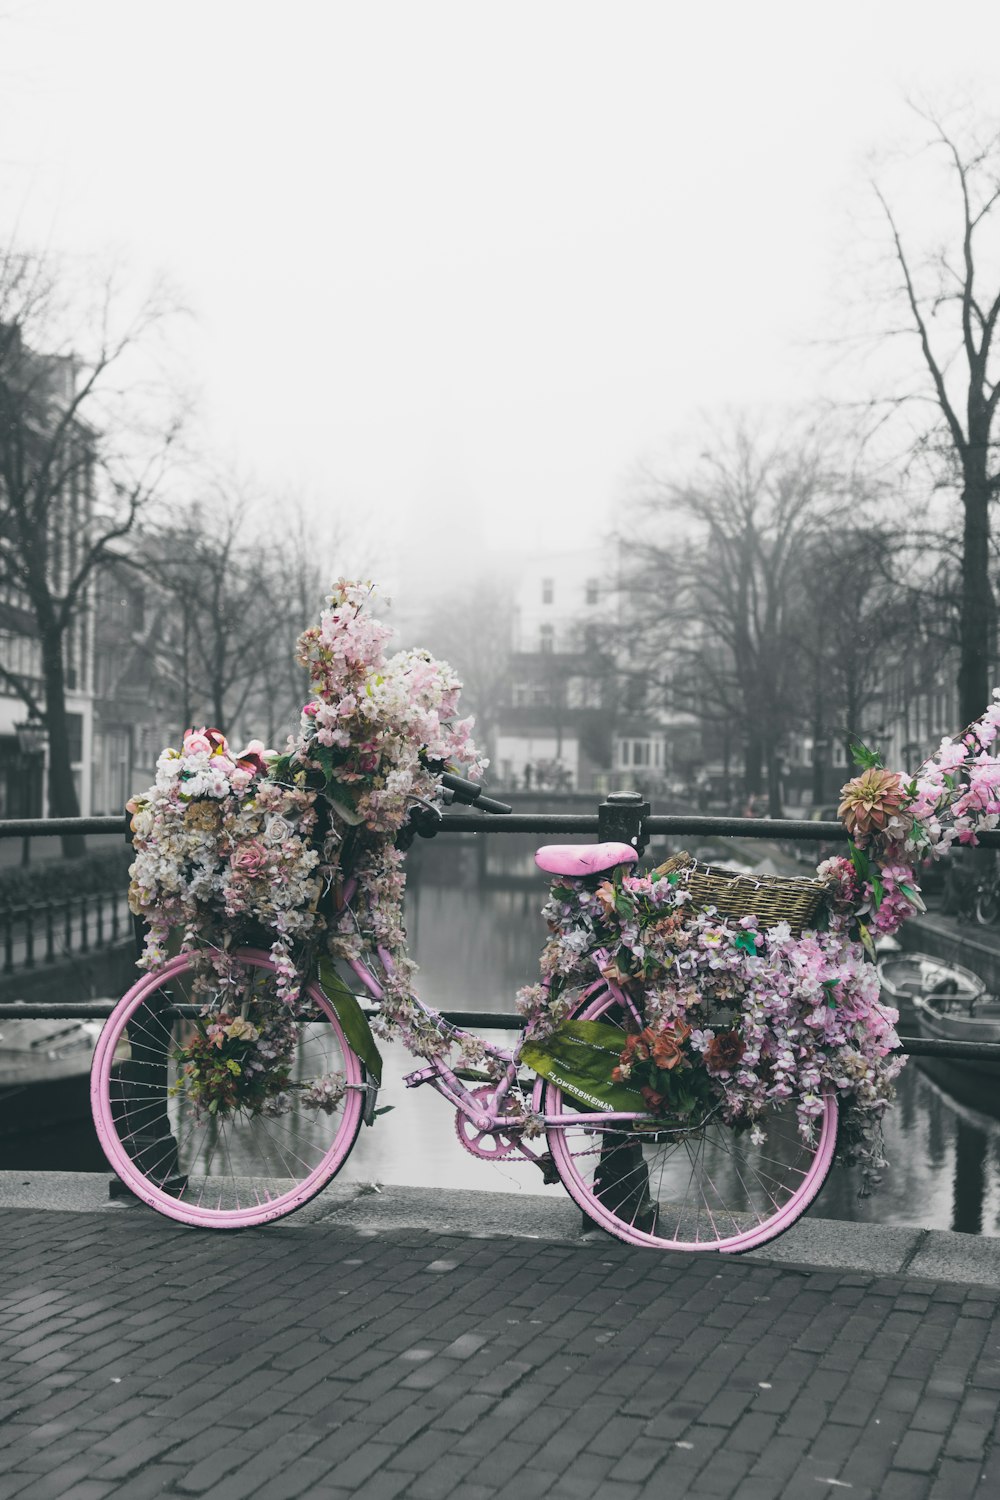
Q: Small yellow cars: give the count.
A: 0